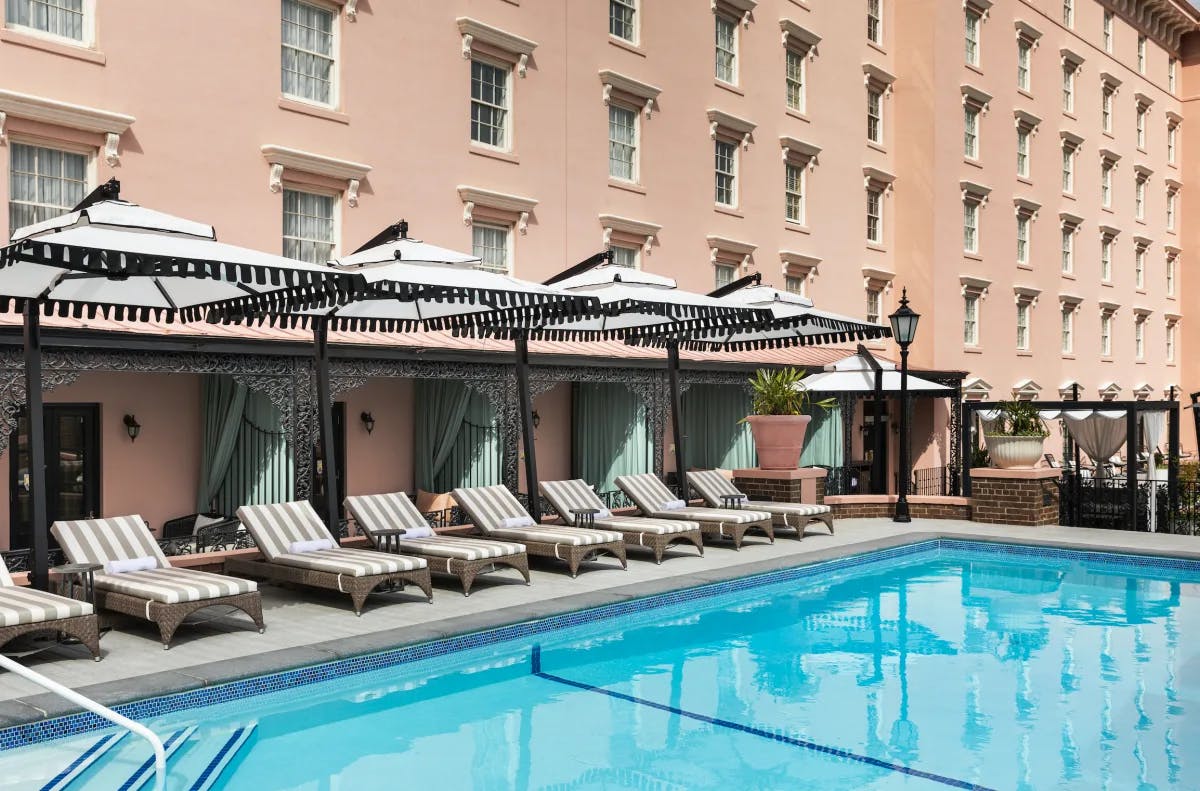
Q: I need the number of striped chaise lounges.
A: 8